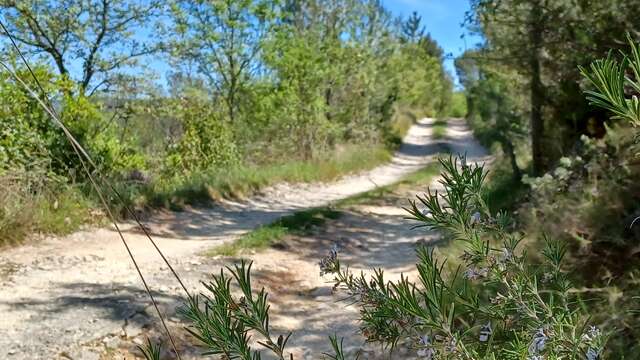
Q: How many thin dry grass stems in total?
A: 2